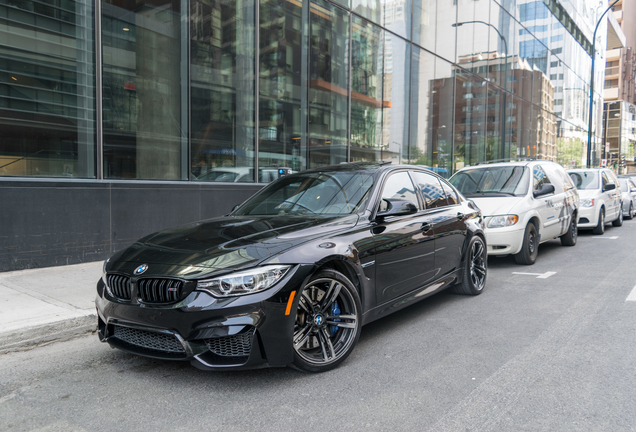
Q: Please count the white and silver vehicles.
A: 3